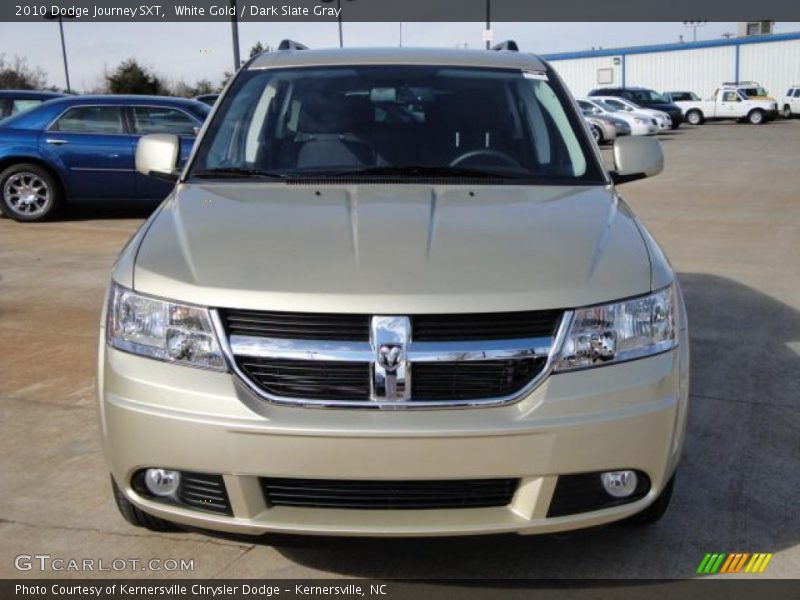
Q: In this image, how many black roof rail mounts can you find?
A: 2